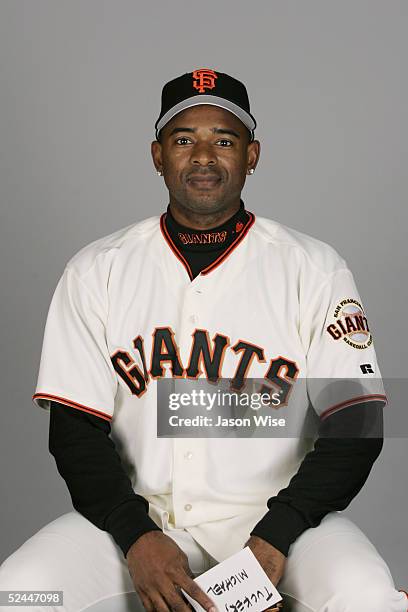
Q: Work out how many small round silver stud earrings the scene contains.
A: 2